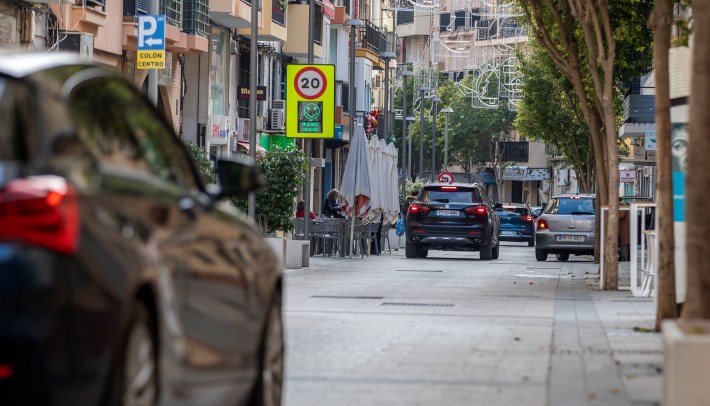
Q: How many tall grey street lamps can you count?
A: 7